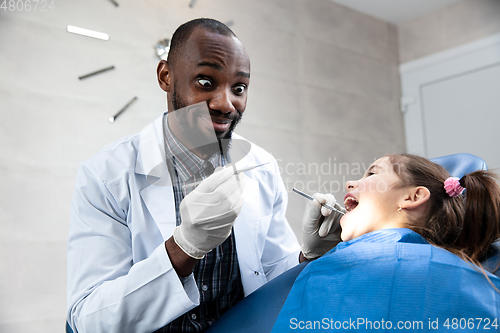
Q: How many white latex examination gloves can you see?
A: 2